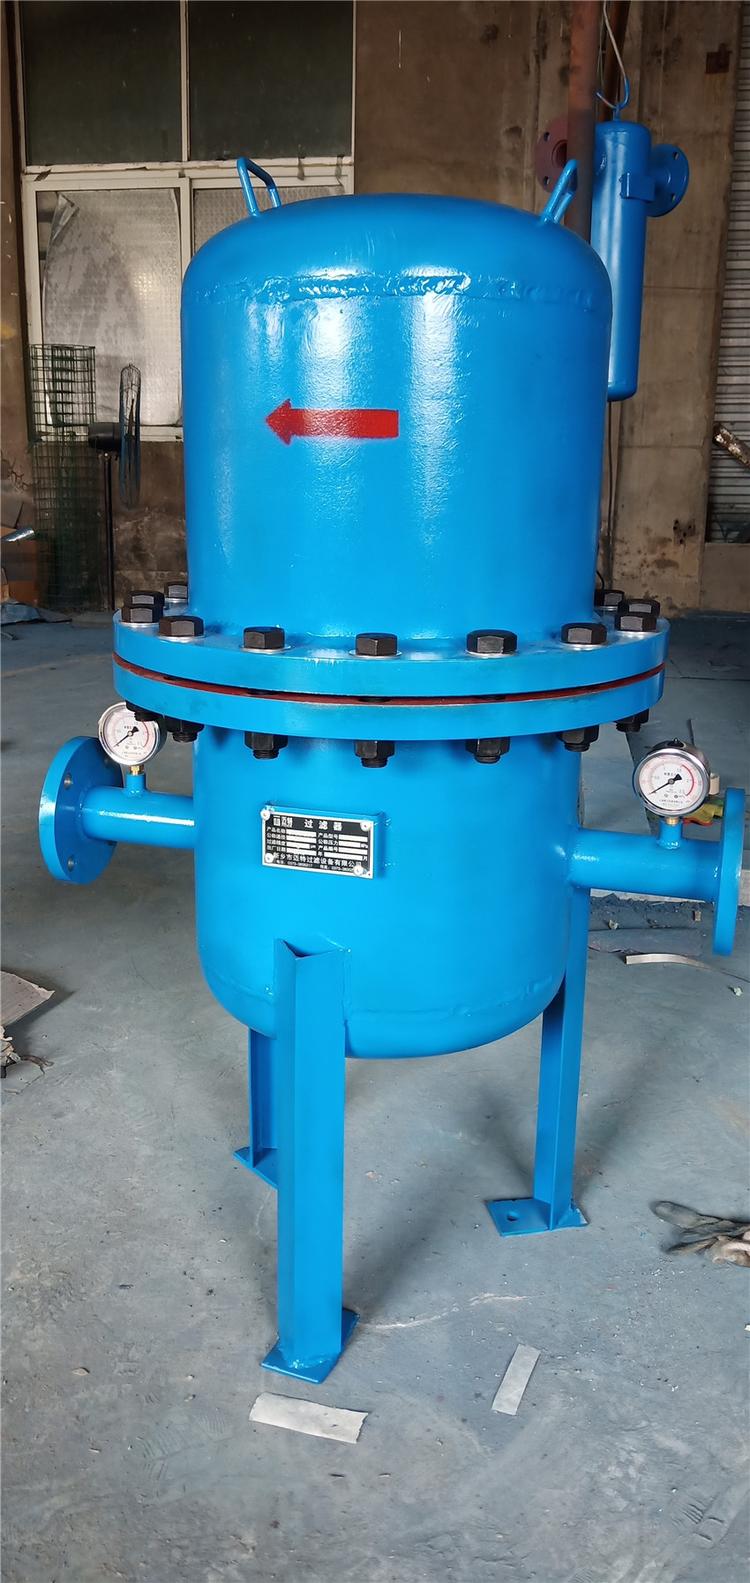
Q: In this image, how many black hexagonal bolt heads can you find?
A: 11